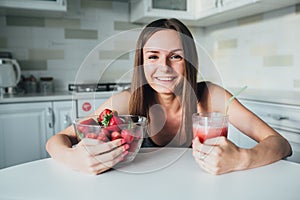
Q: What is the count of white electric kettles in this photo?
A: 1